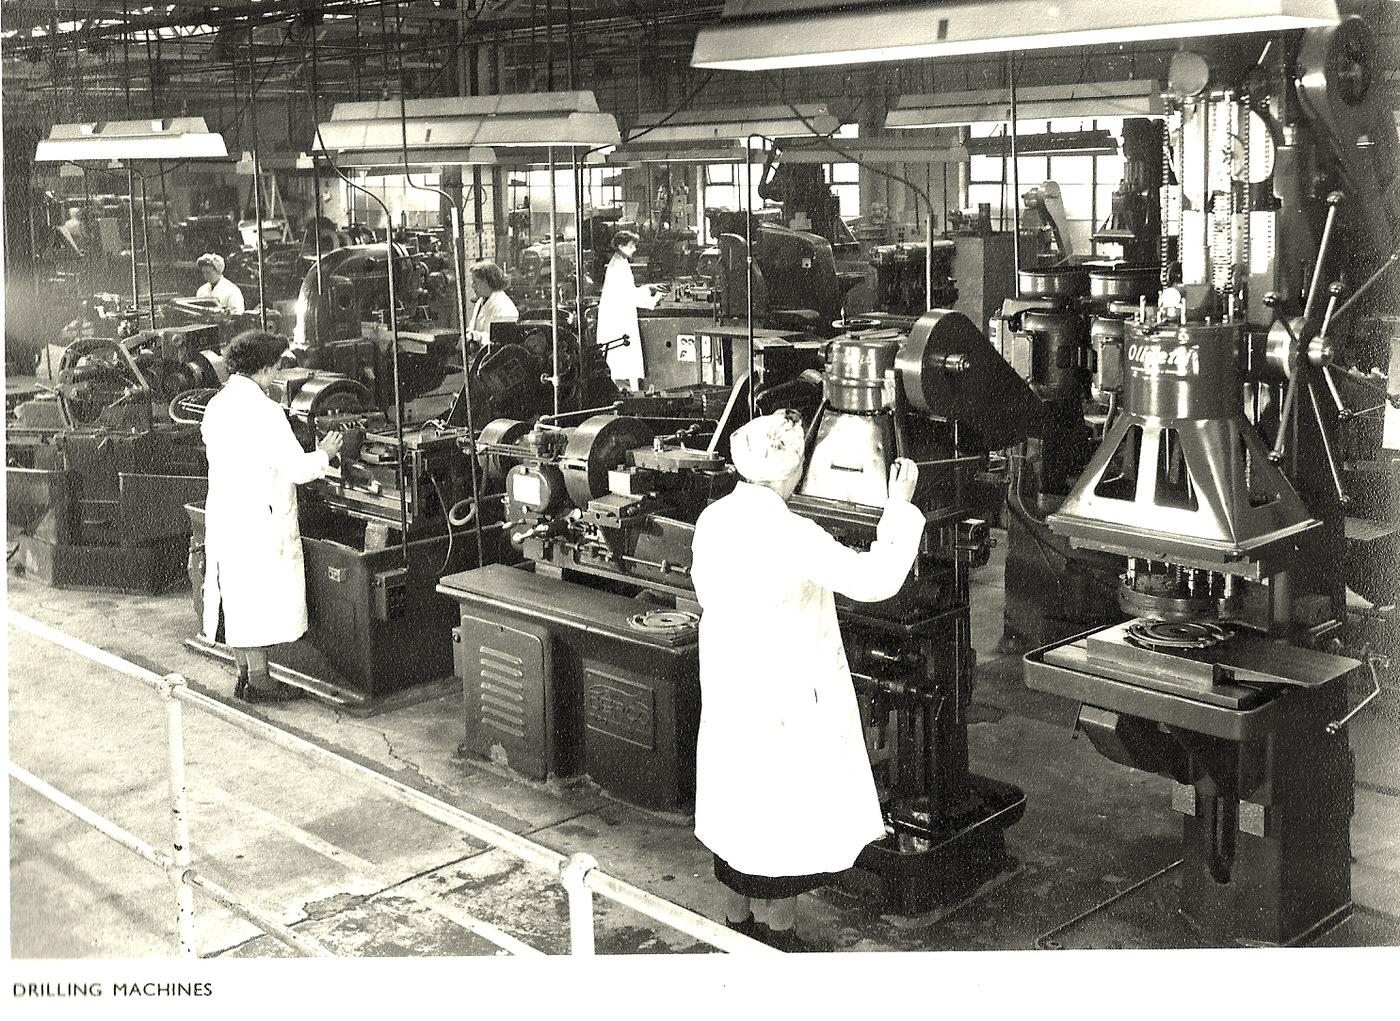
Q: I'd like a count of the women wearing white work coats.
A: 5